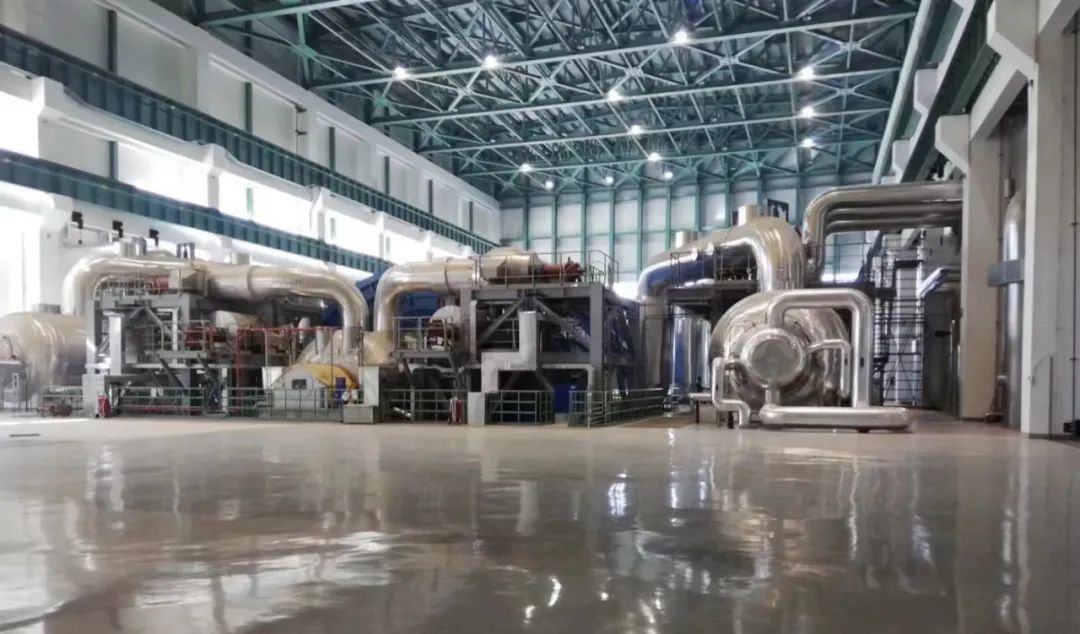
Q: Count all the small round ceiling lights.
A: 13